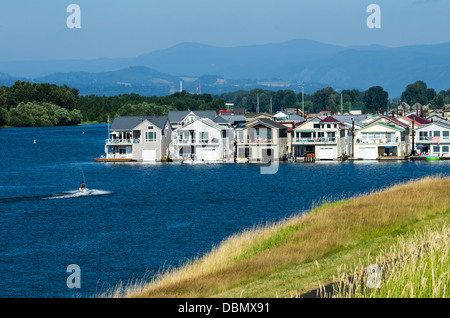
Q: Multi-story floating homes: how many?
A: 6